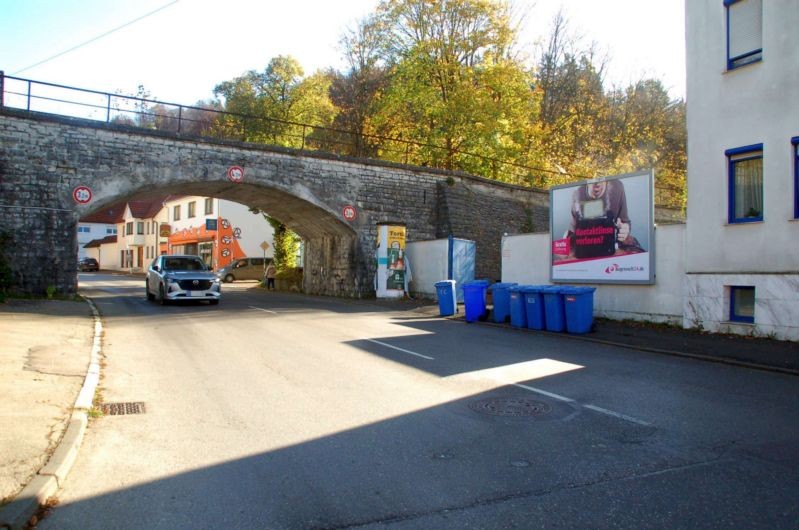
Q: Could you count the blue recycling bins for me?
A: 7